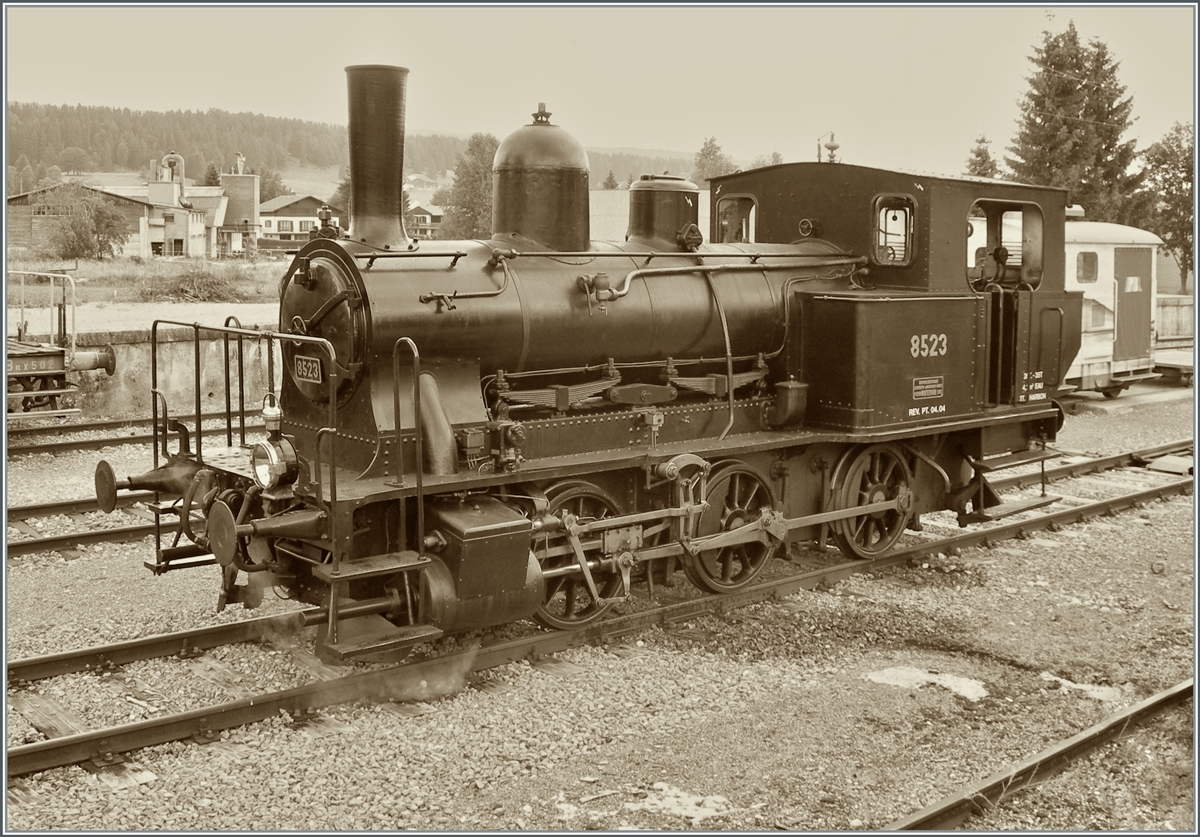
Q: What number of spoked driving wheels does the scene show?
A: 3